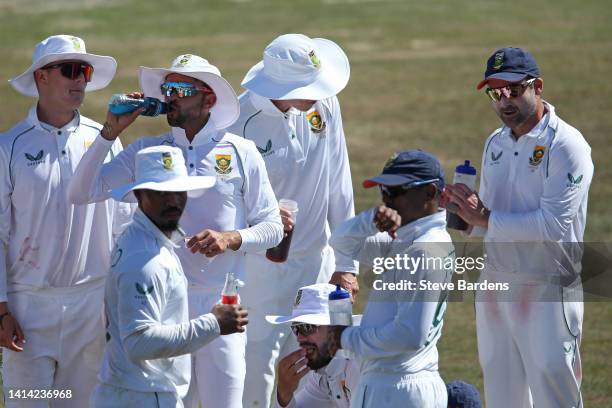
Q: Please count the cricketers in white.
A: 7